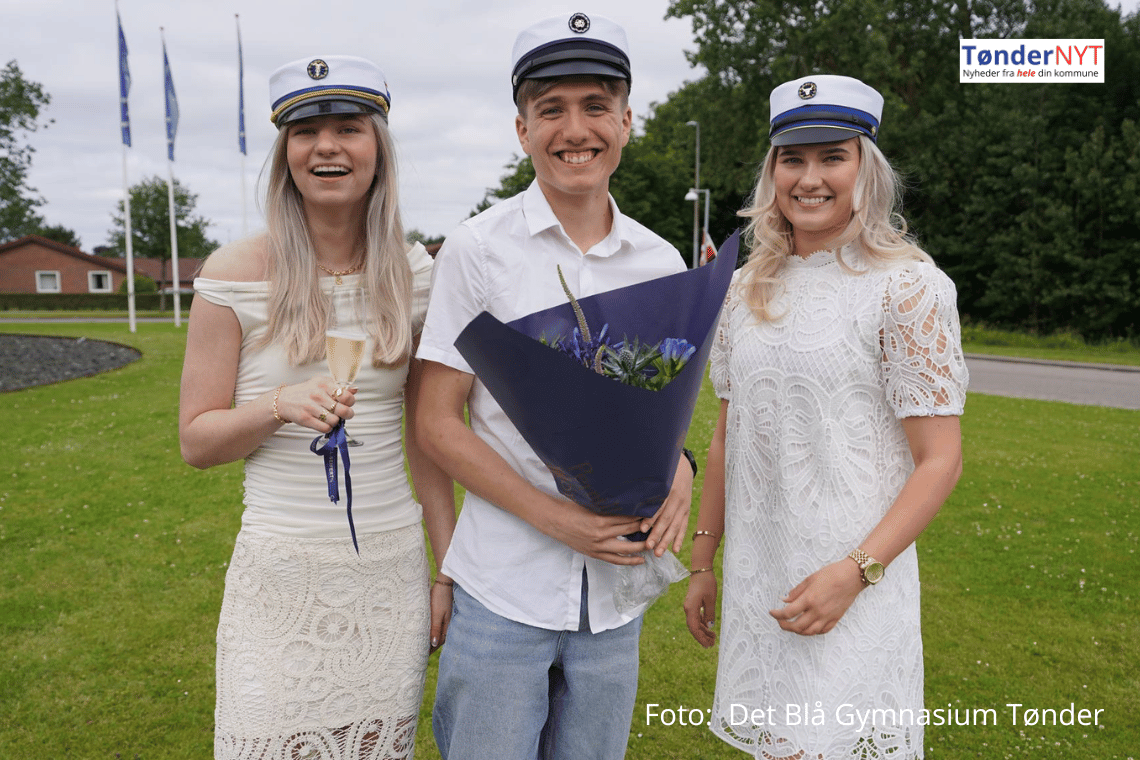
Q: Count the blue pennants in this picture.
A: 3